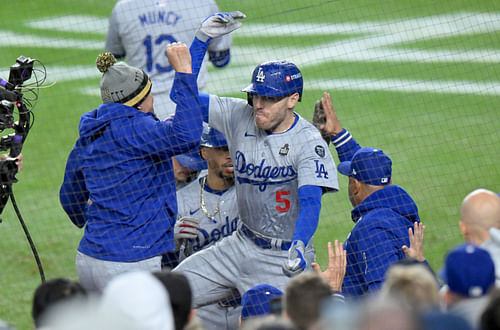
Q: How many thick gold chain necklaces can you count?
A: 1